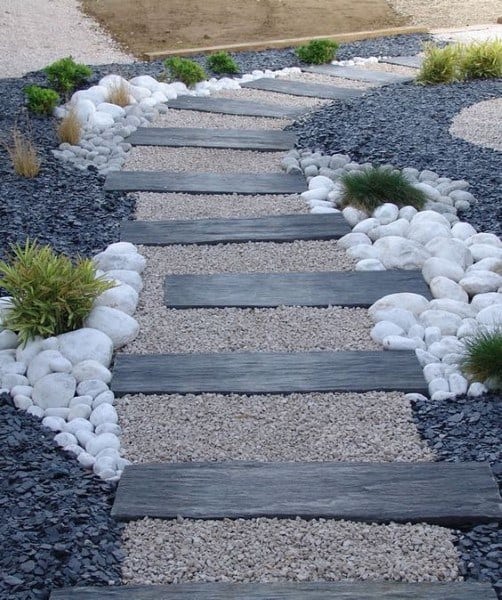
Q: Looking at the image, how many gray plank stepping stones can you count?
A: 11